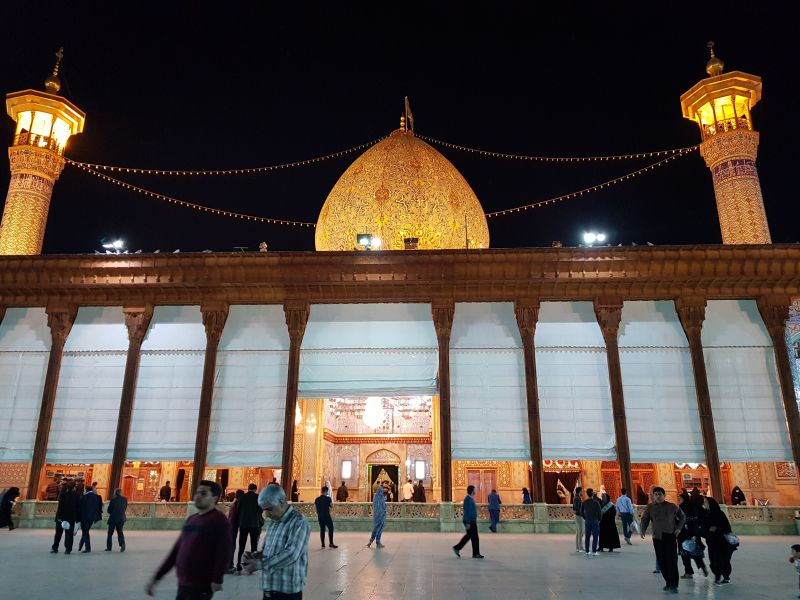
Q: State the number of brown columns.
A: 9